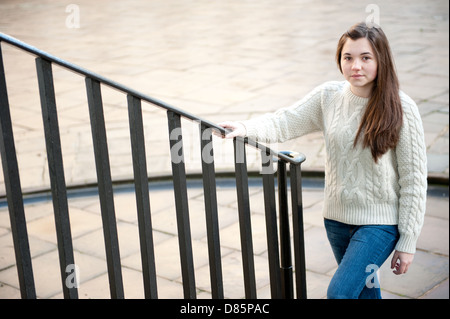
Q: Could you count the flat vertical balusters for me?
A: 9